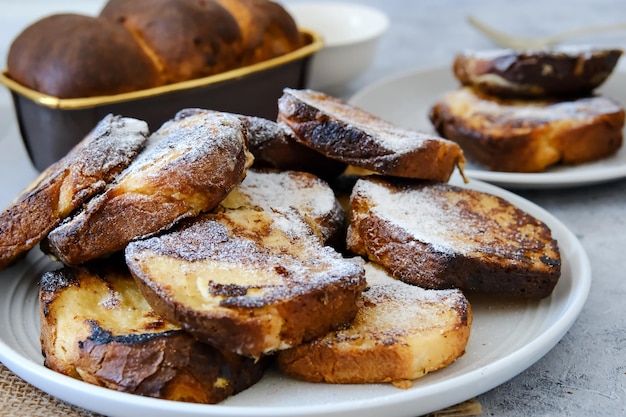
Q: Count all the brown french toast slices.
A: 11